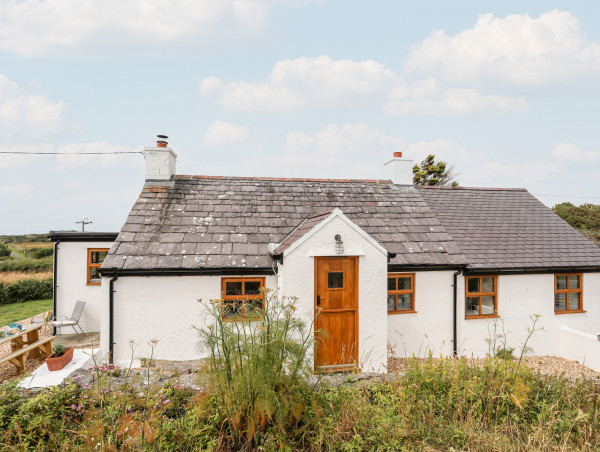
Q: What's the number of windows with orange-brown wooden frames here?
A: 5